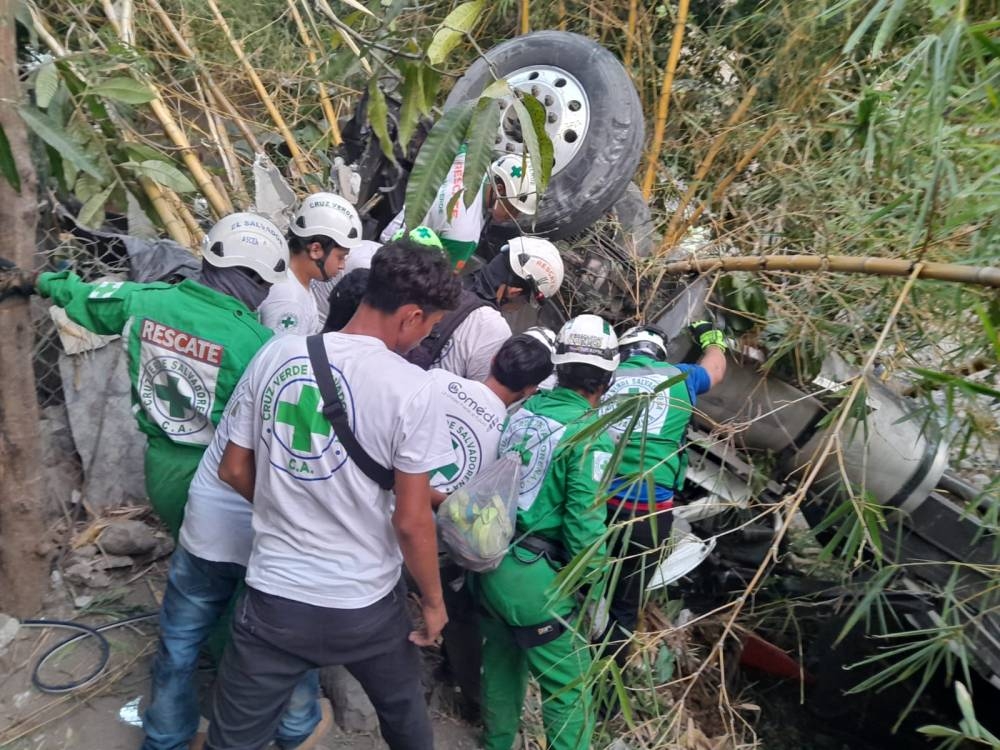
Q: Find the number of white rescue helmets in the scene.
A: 7